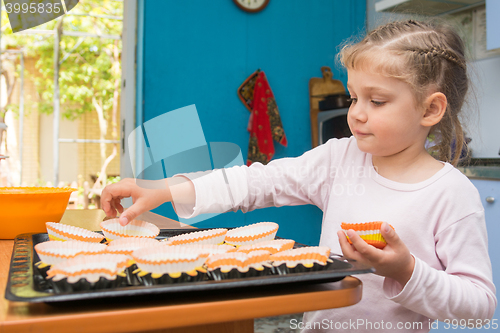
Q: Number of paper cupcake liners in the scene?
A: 13